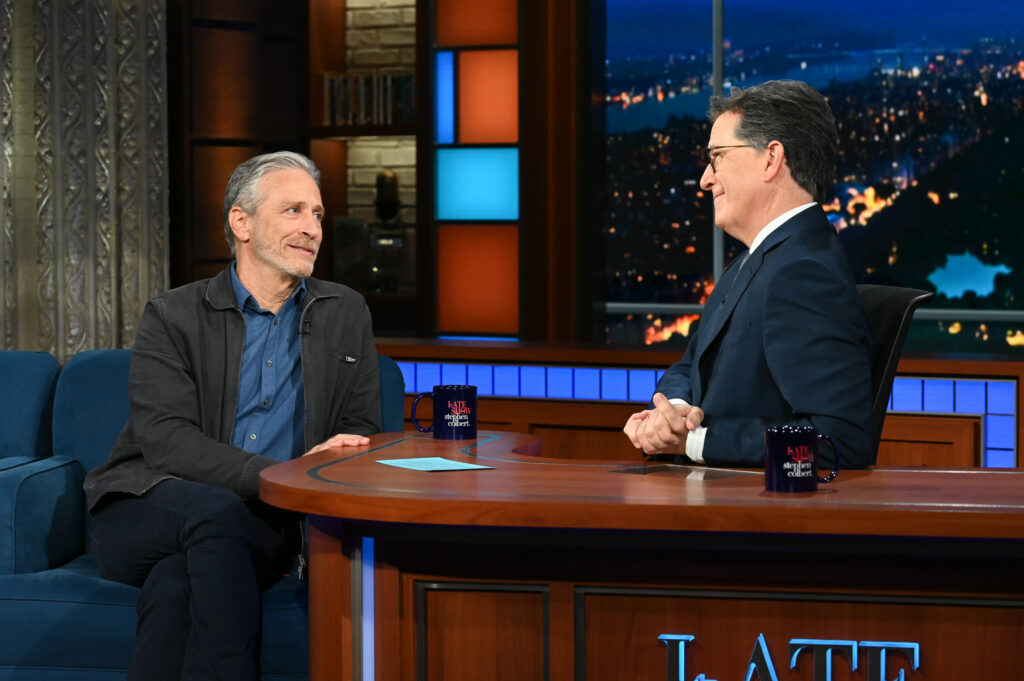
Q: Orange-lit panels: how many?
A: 3